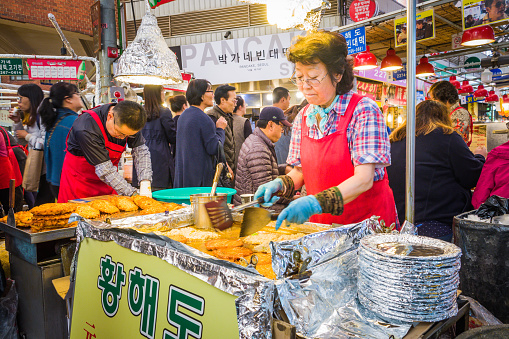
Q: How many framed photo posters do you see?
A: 2